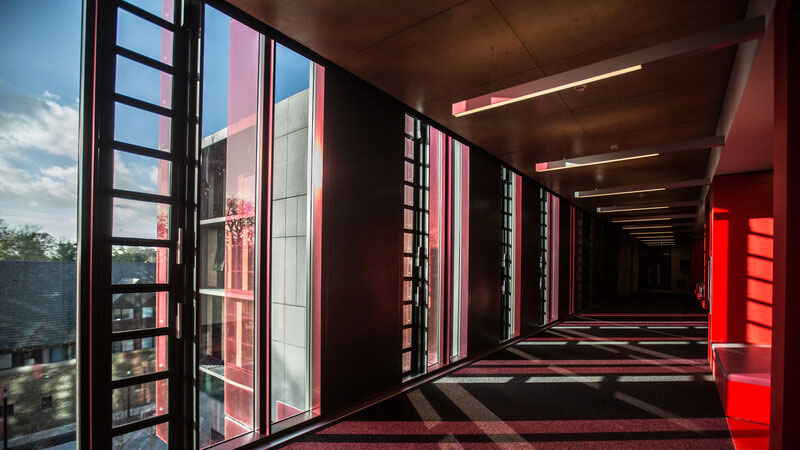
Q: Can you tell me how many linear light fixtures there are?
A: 11